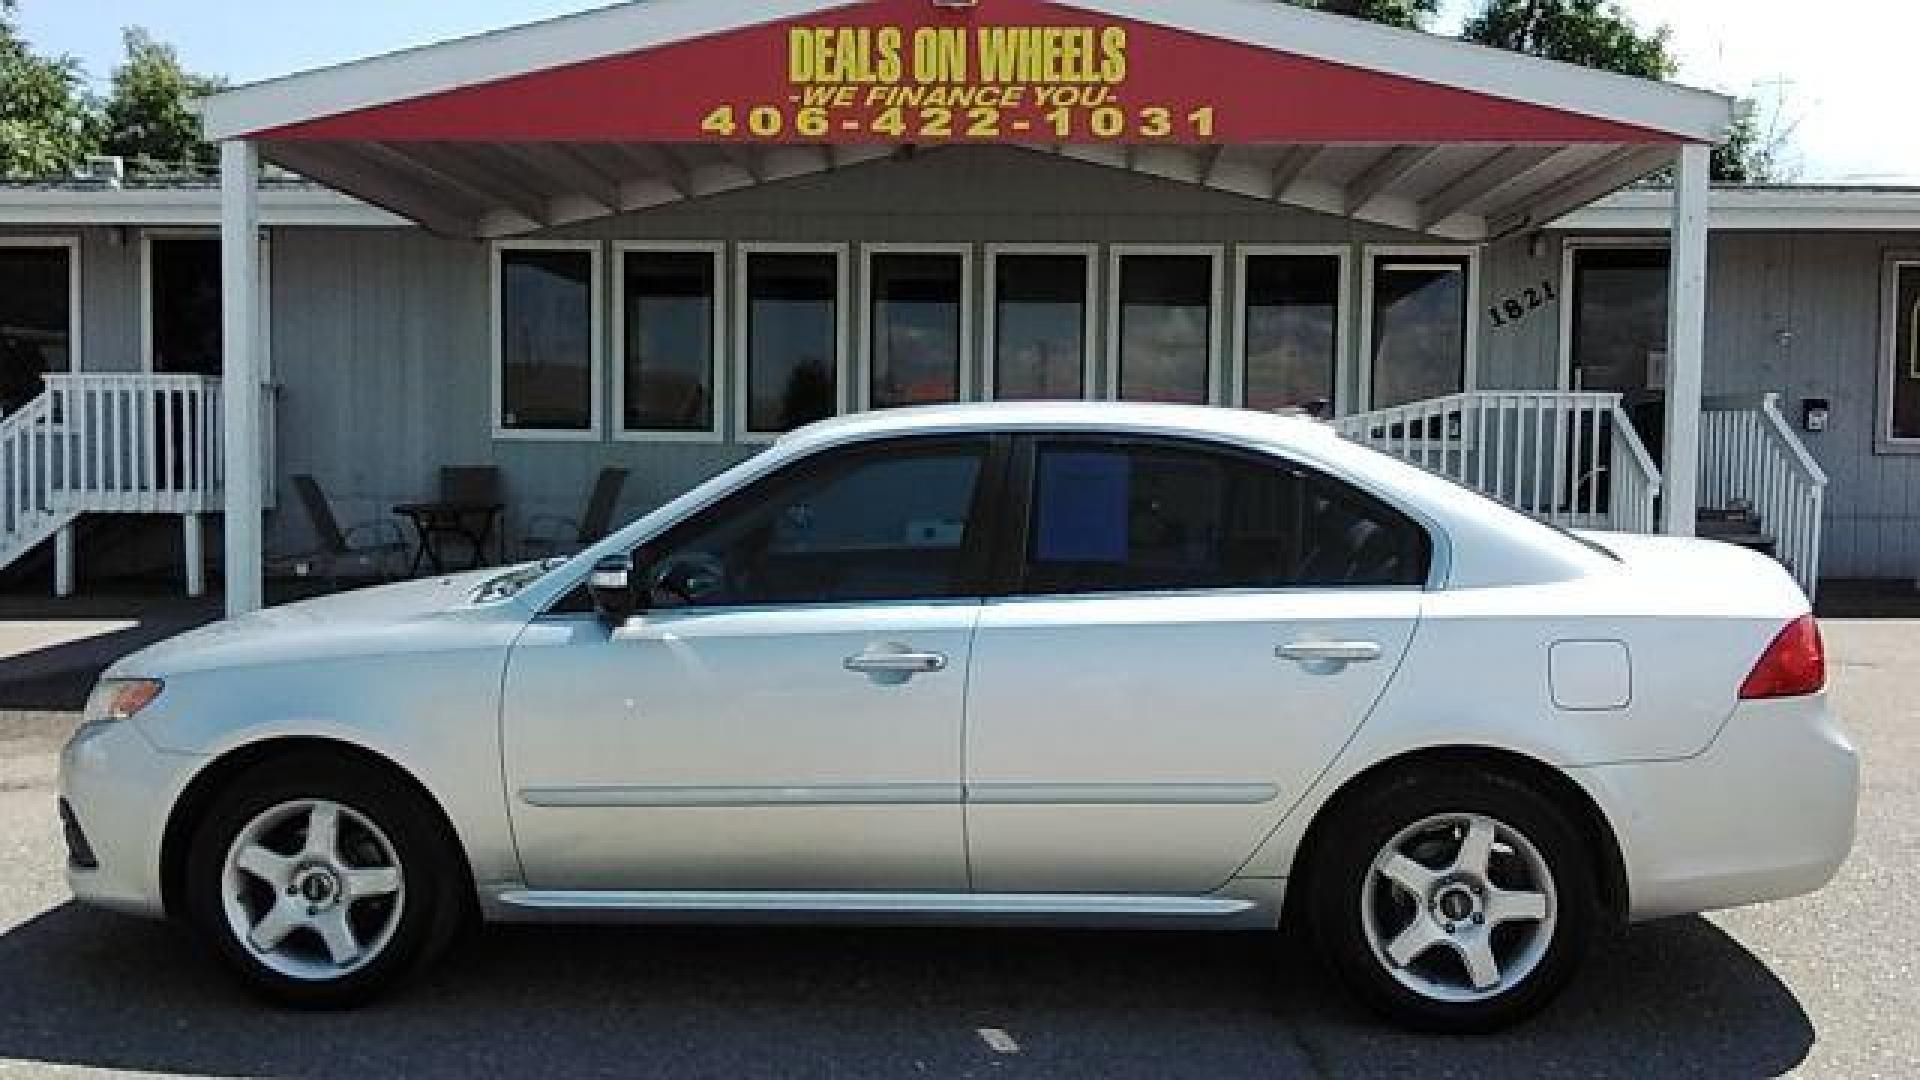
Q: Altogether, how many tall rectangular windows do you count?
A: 8